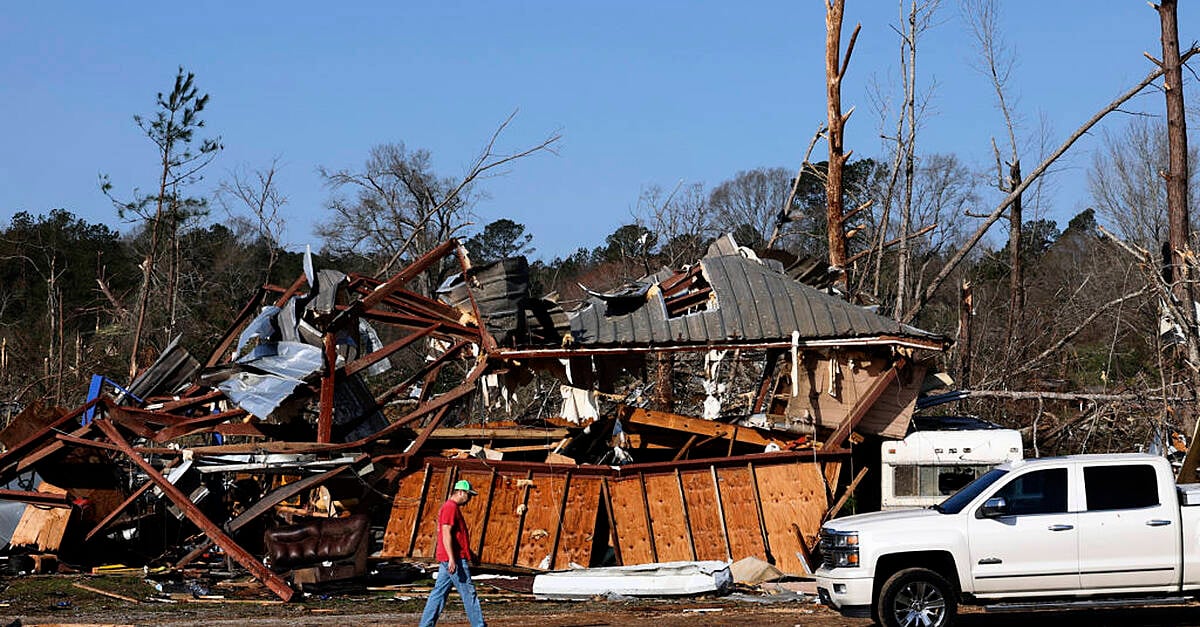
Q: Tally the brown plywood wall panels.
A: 11